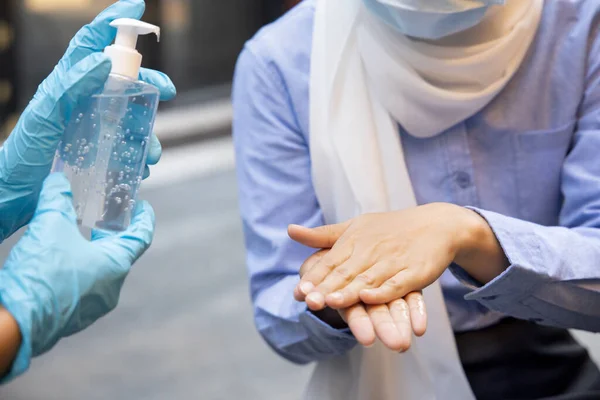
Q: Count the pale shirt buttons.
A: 1